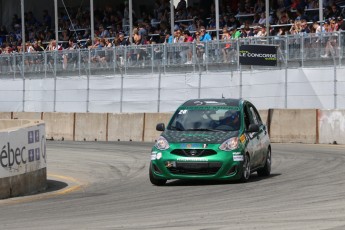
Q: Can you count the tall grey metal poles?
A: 8